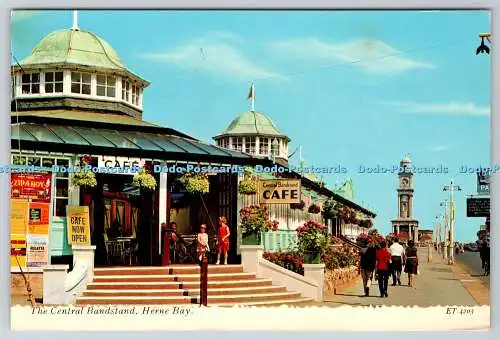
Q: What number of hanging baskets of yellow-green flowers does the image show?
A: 4